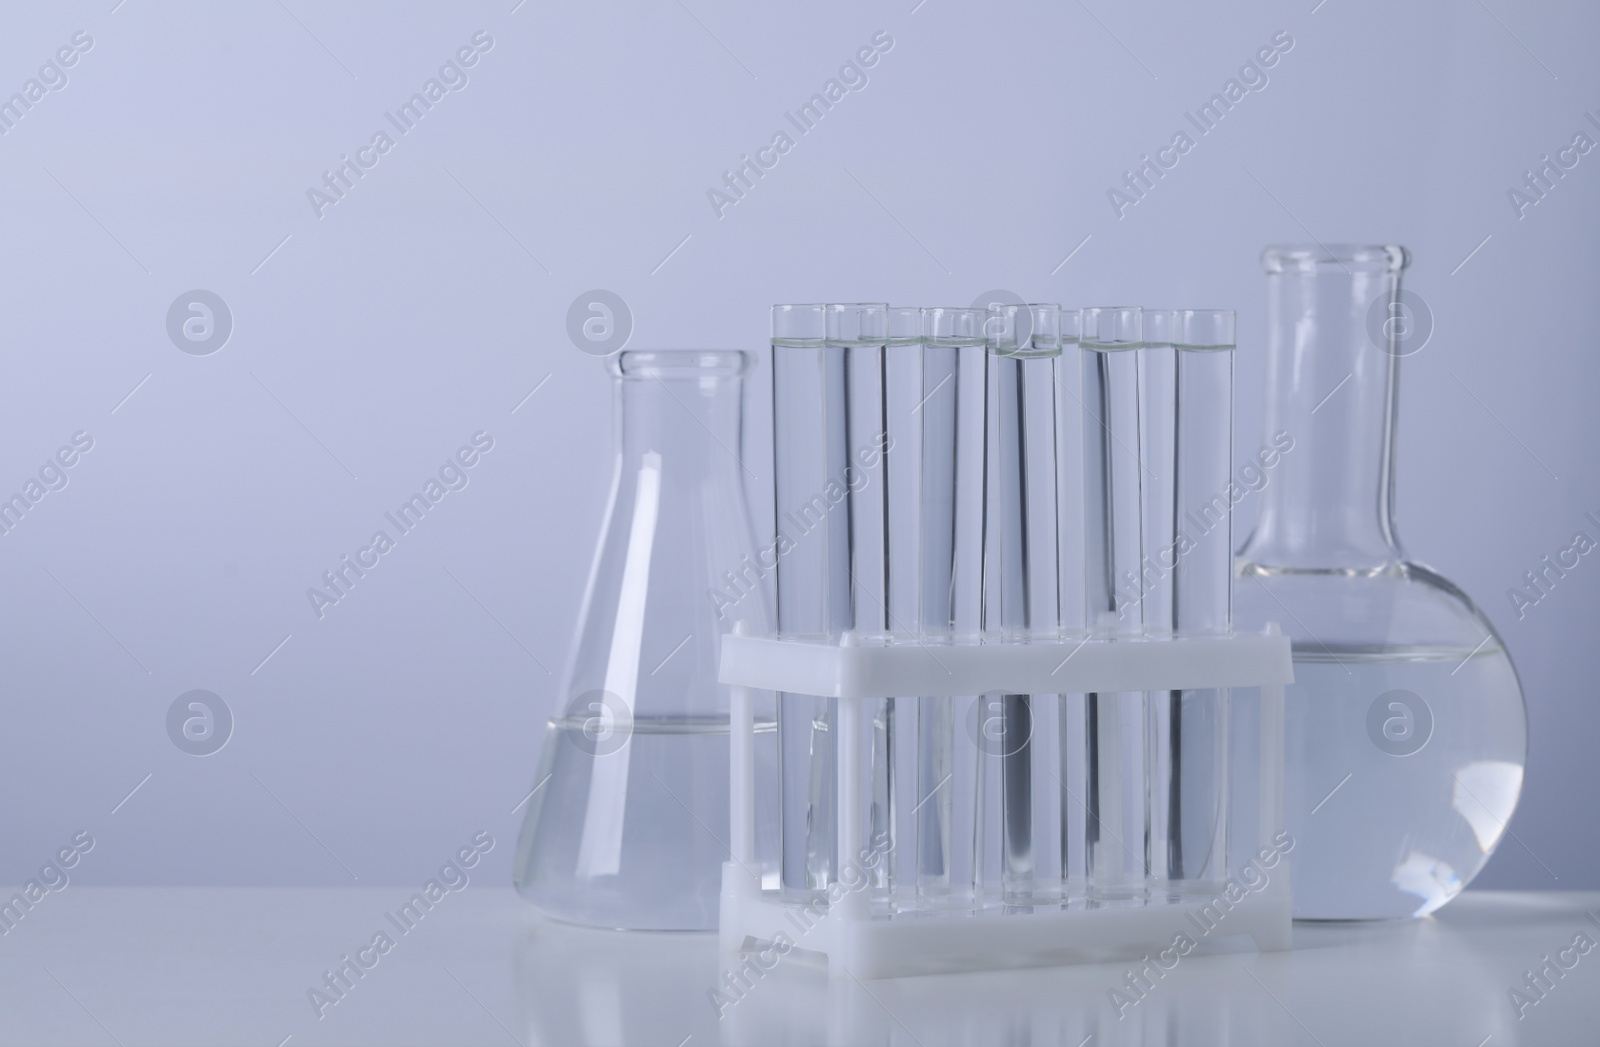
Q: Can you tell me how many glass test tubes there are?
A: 10